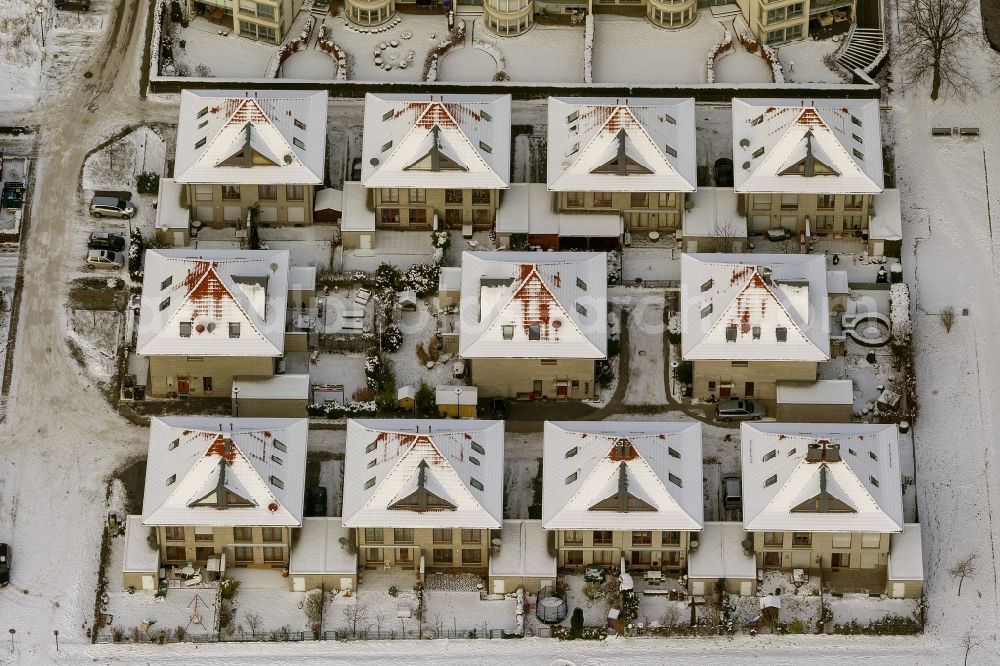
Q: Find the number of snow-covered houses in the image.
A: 11